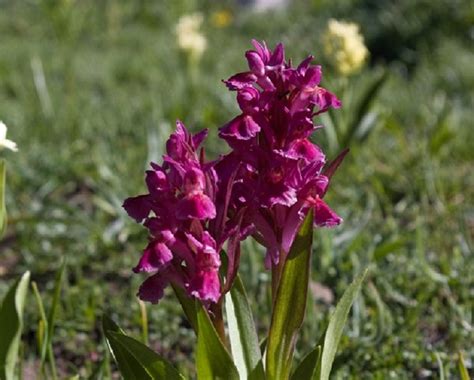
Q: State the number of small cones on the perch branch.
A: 0